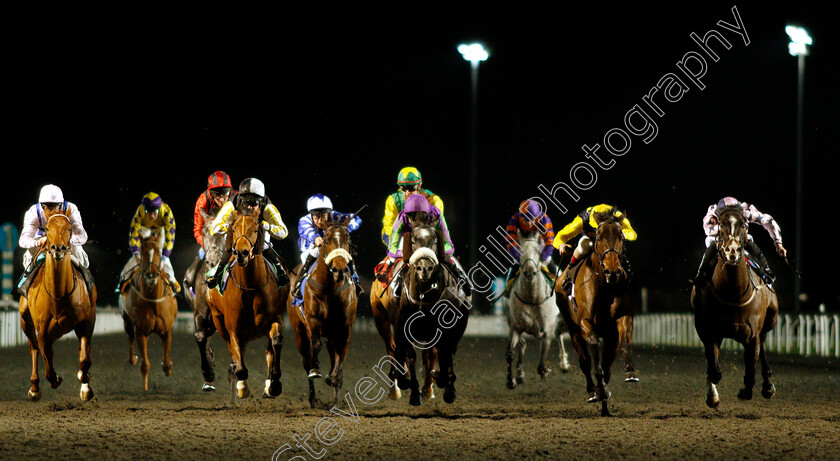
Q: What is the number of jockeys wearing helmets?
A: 10